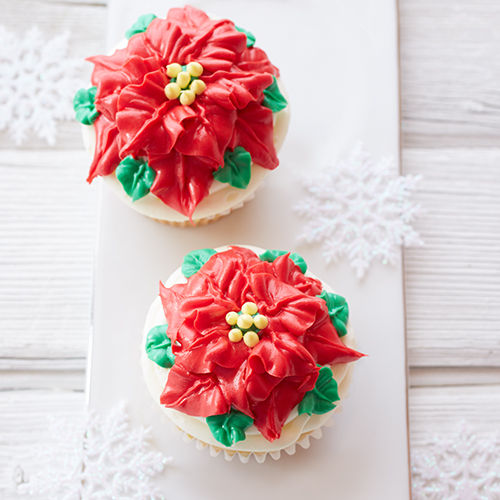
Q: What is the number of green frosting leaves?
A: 12